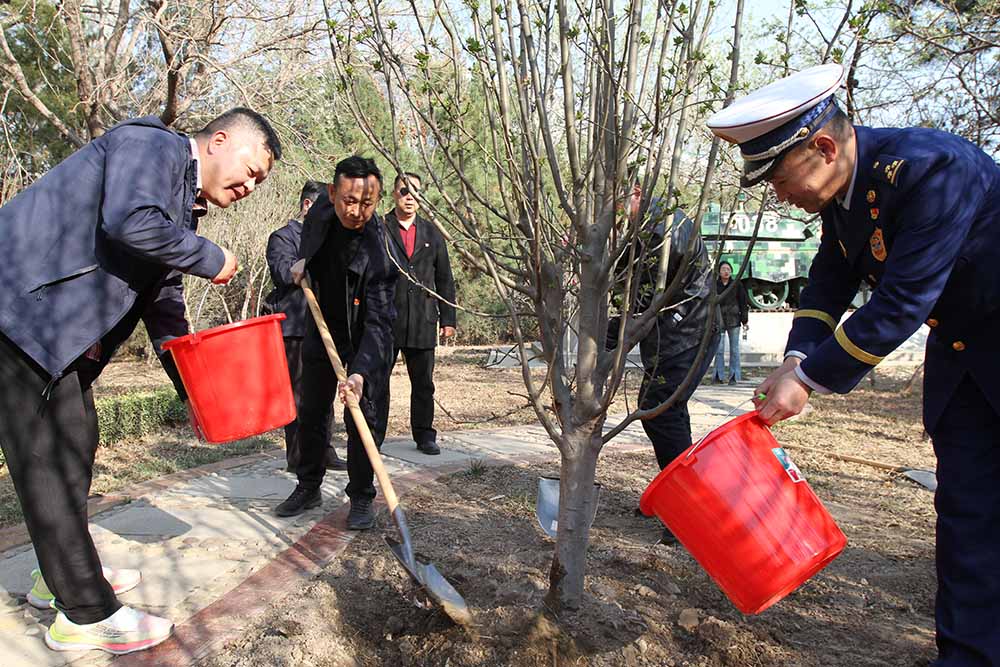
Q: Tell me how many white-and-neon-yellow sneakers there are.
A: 2